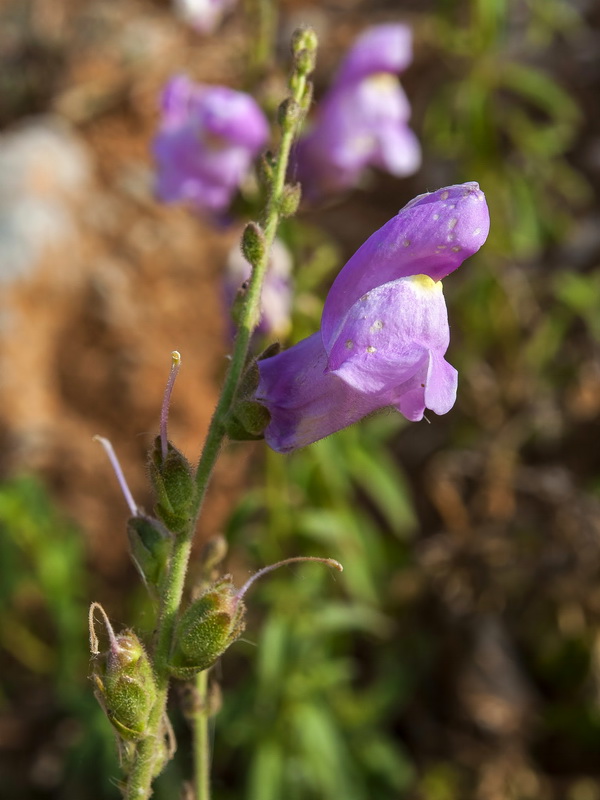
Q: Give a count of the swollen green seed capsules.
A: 4